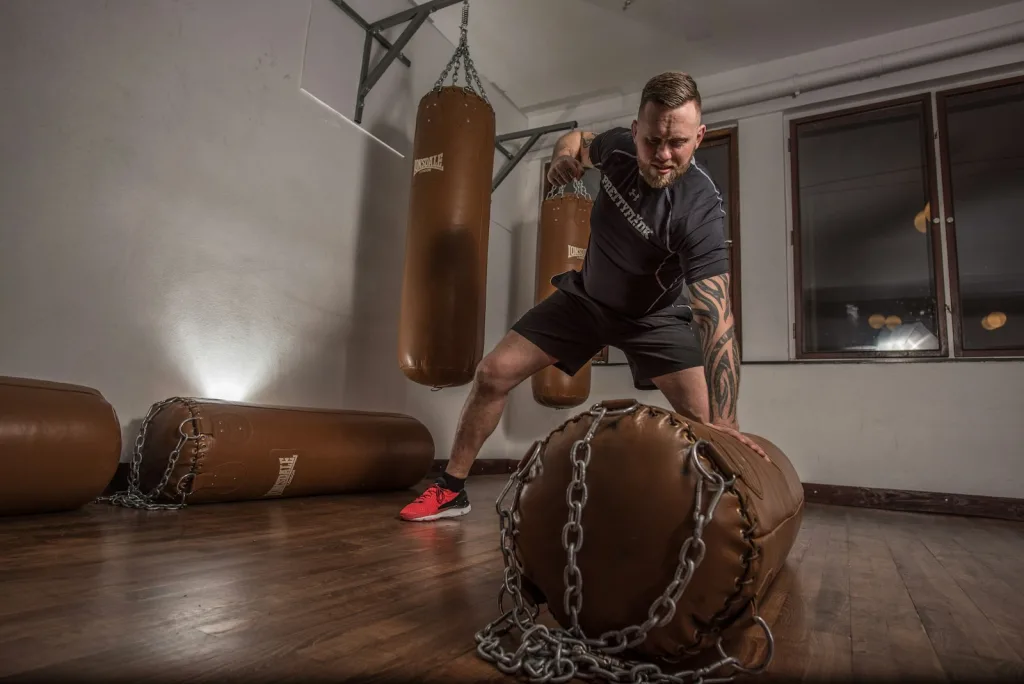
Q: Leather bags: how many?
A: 5